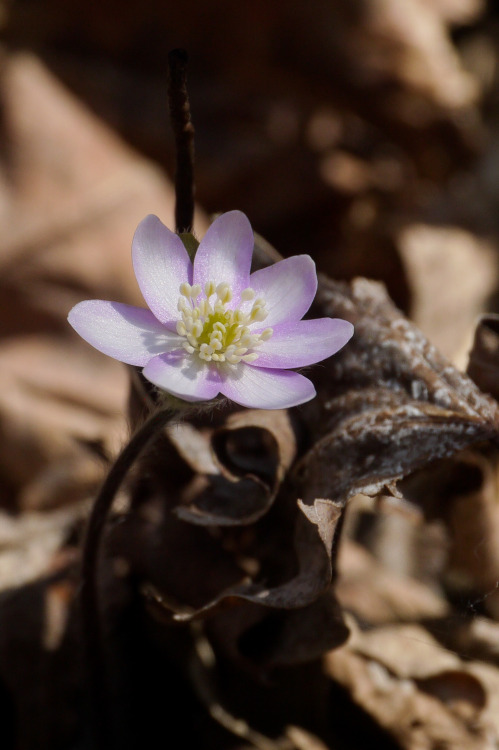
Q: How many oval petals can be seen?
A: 7